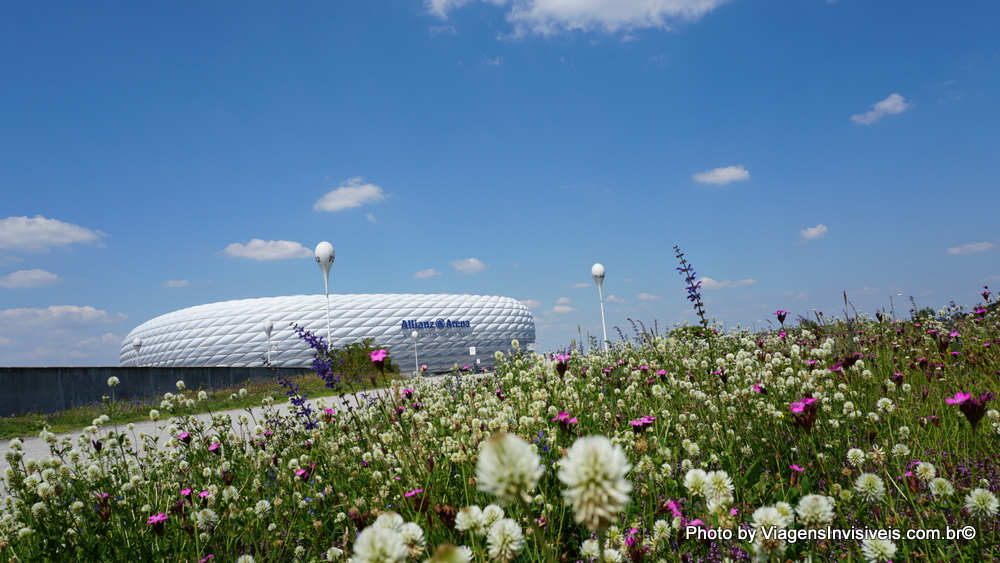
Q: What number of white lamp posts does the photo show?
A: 5